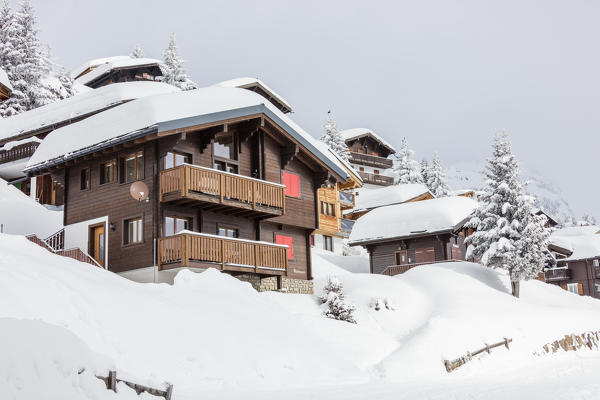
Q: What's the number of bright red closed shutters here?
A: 2